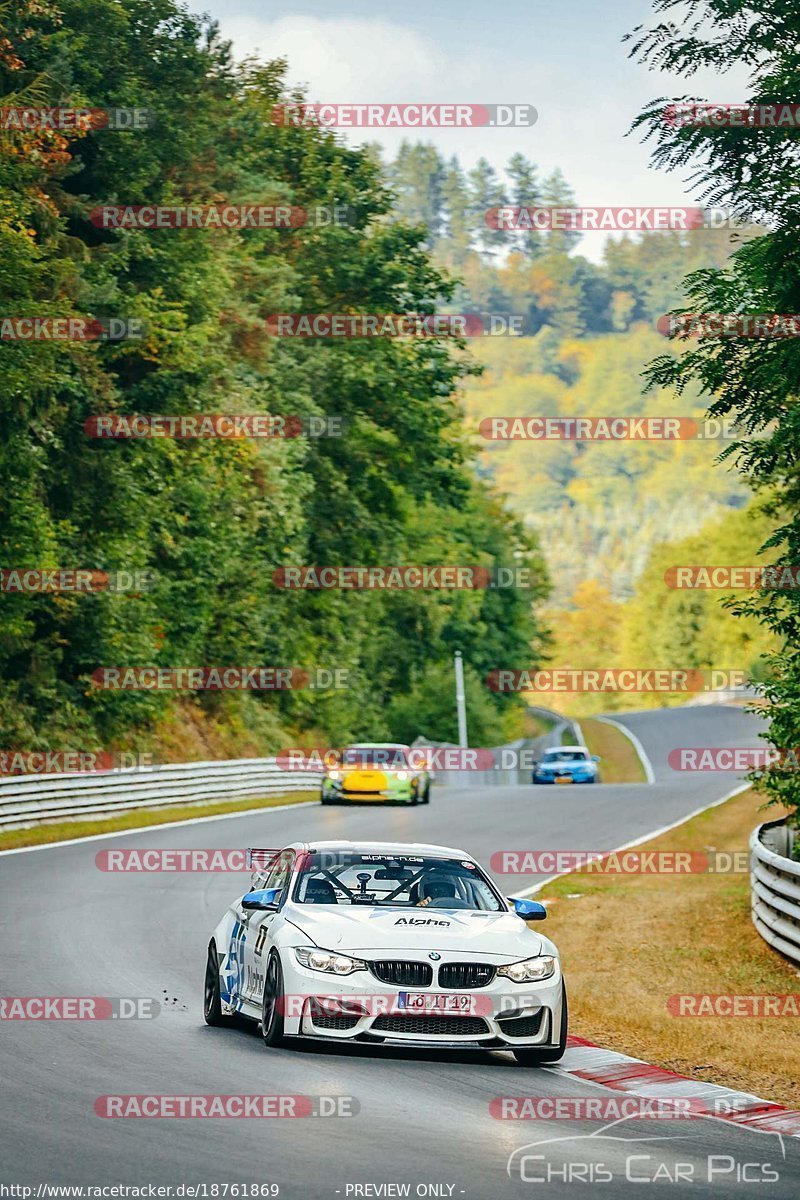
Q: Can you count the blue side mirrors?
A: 2